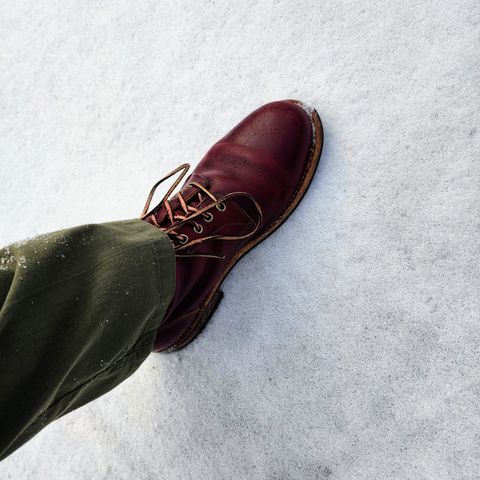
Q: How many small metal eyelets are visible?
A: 4